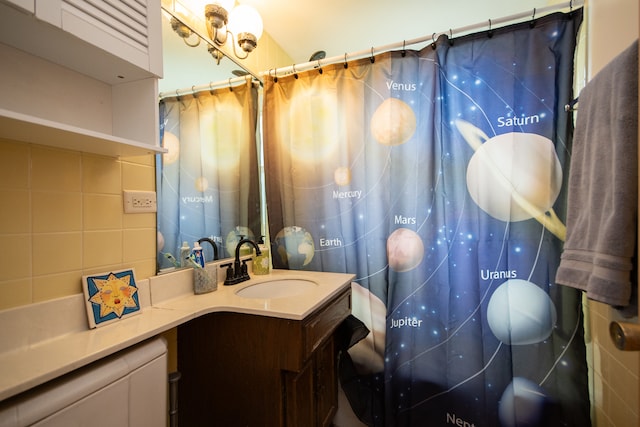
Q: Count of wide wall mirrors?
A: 1